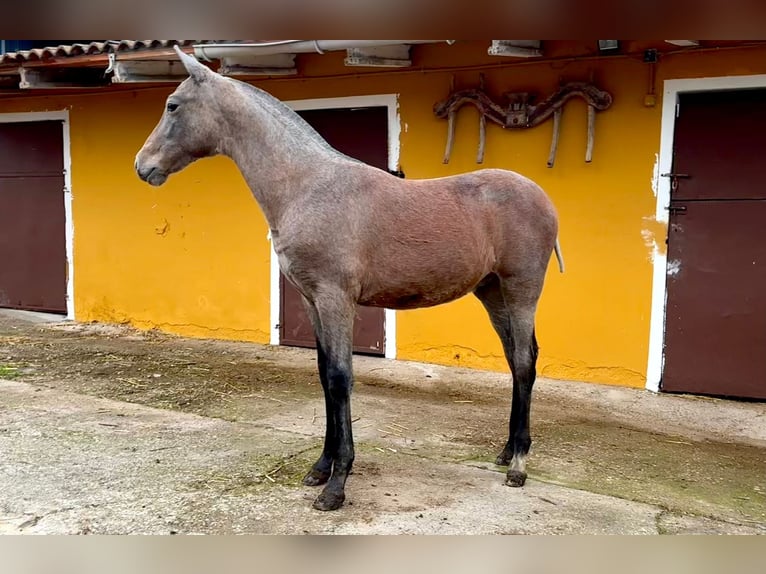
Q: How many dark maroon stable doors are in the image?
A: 3